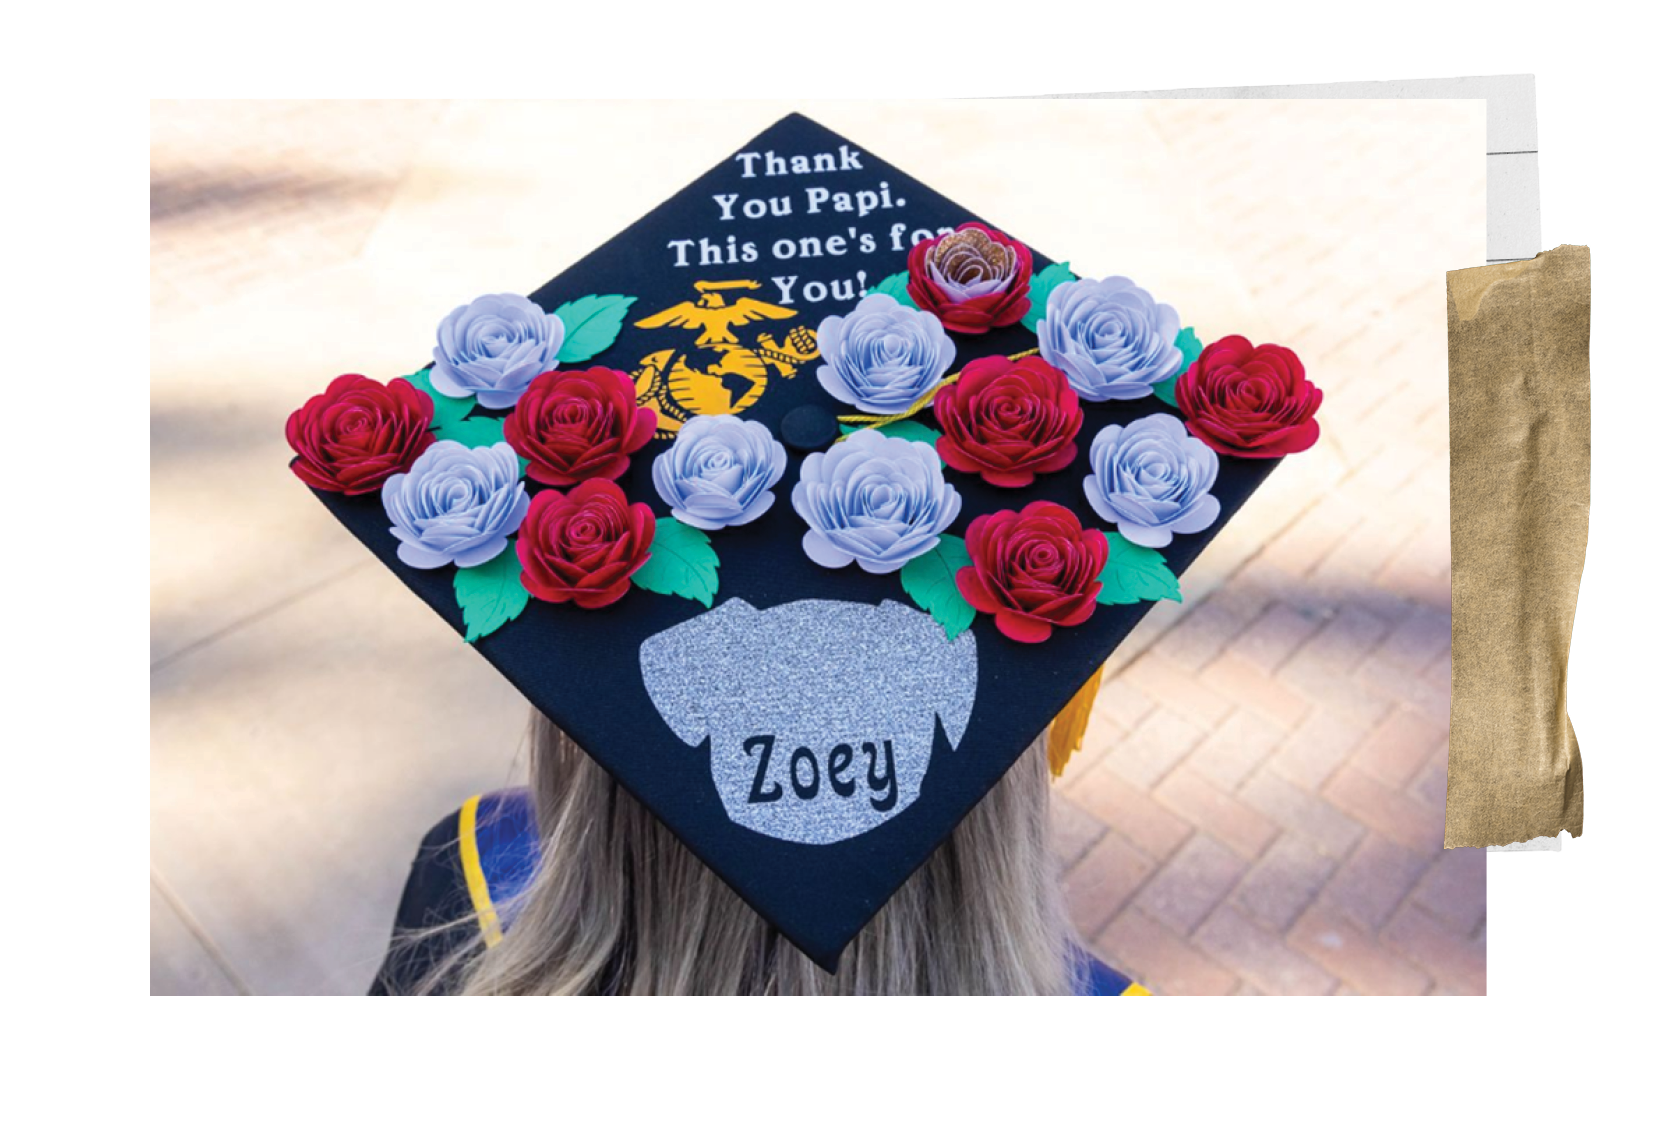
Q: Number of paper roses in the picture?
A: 14